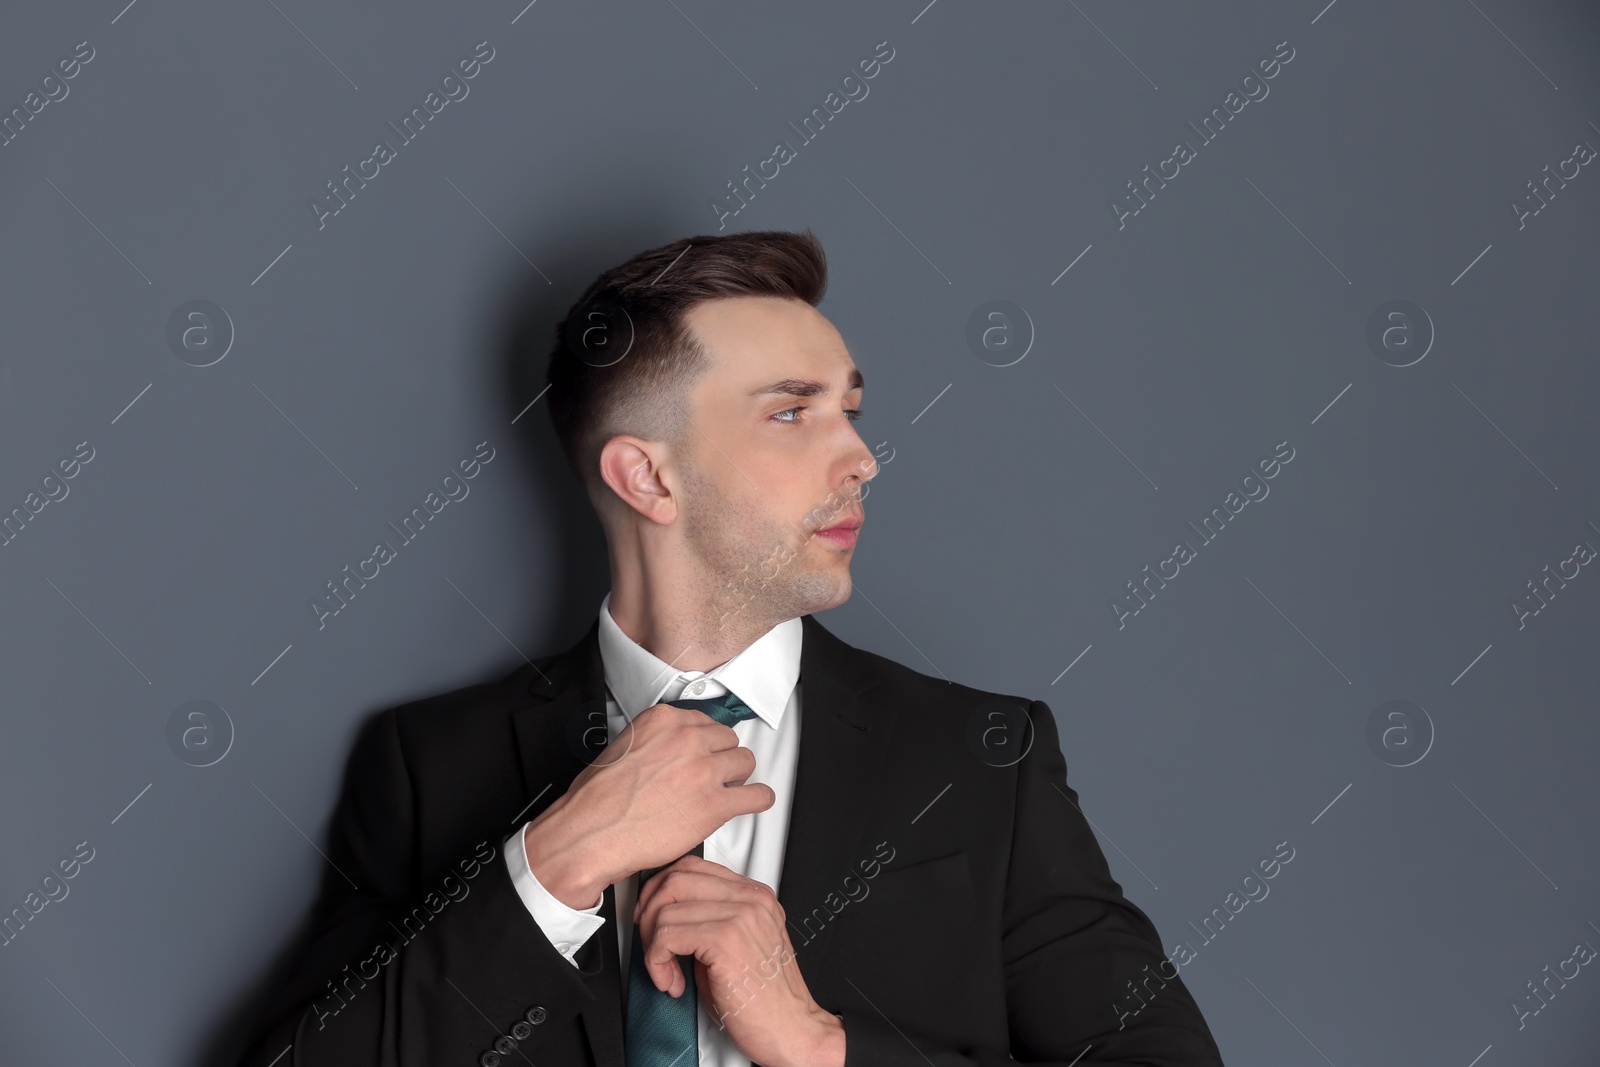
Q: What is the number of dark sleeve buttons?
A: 4